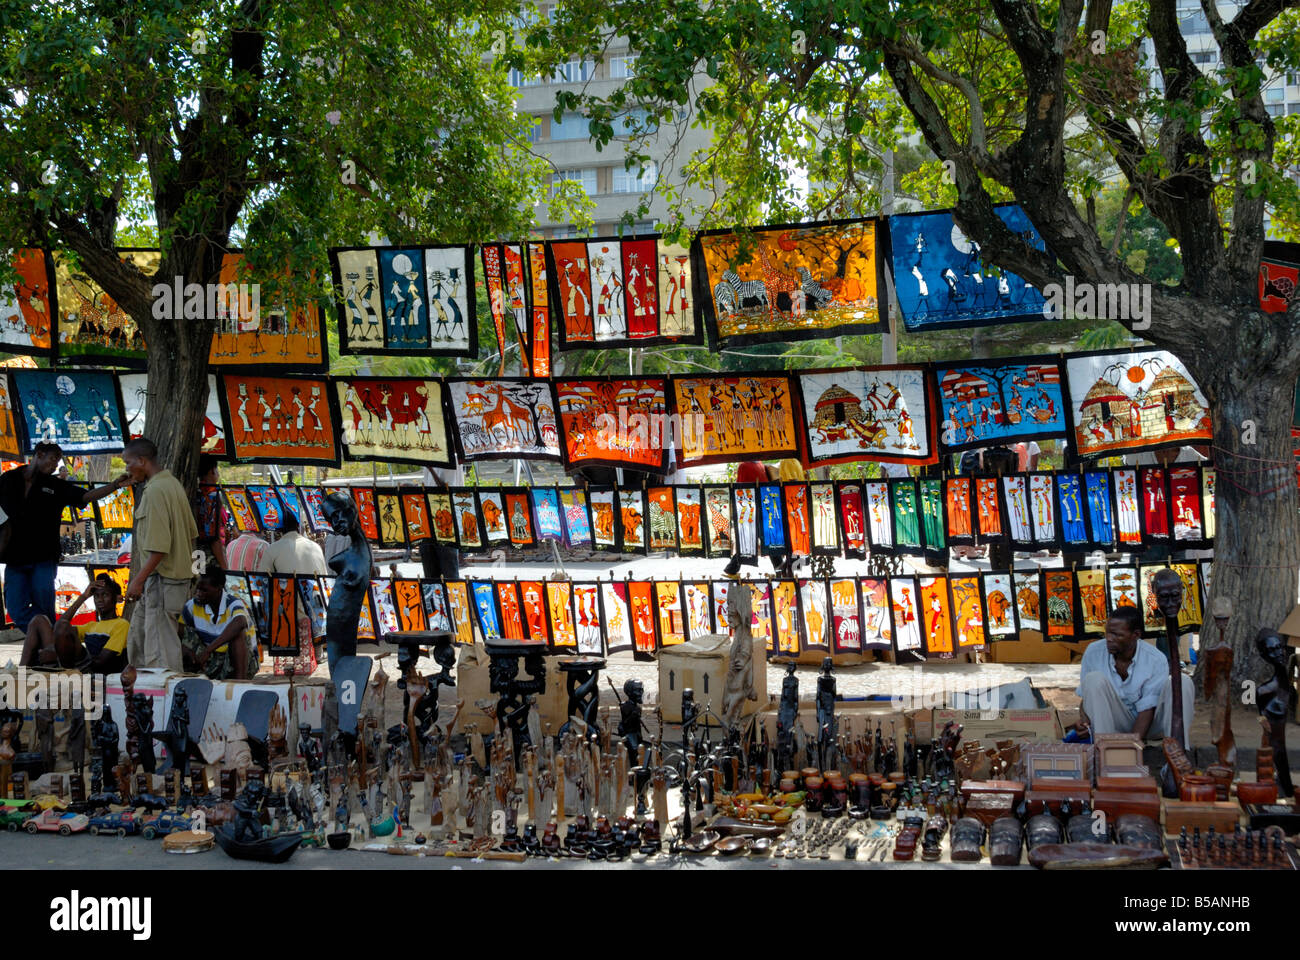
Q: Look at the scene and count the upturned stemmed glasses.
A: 0